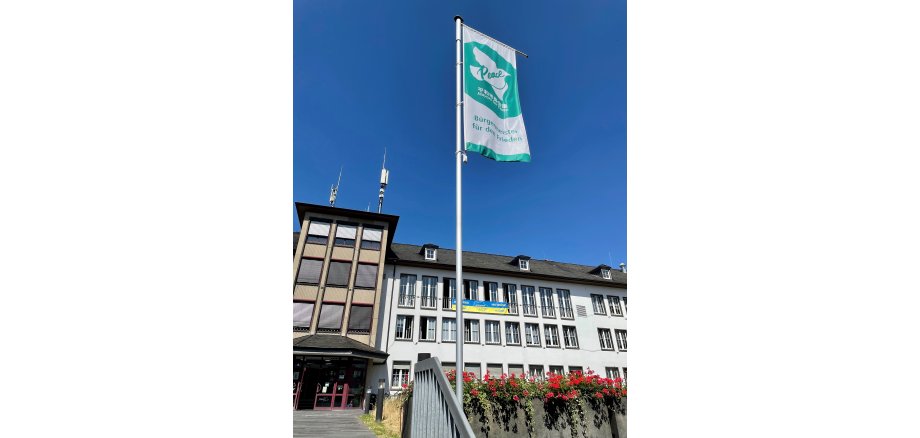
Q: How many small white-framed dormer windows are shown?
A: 3